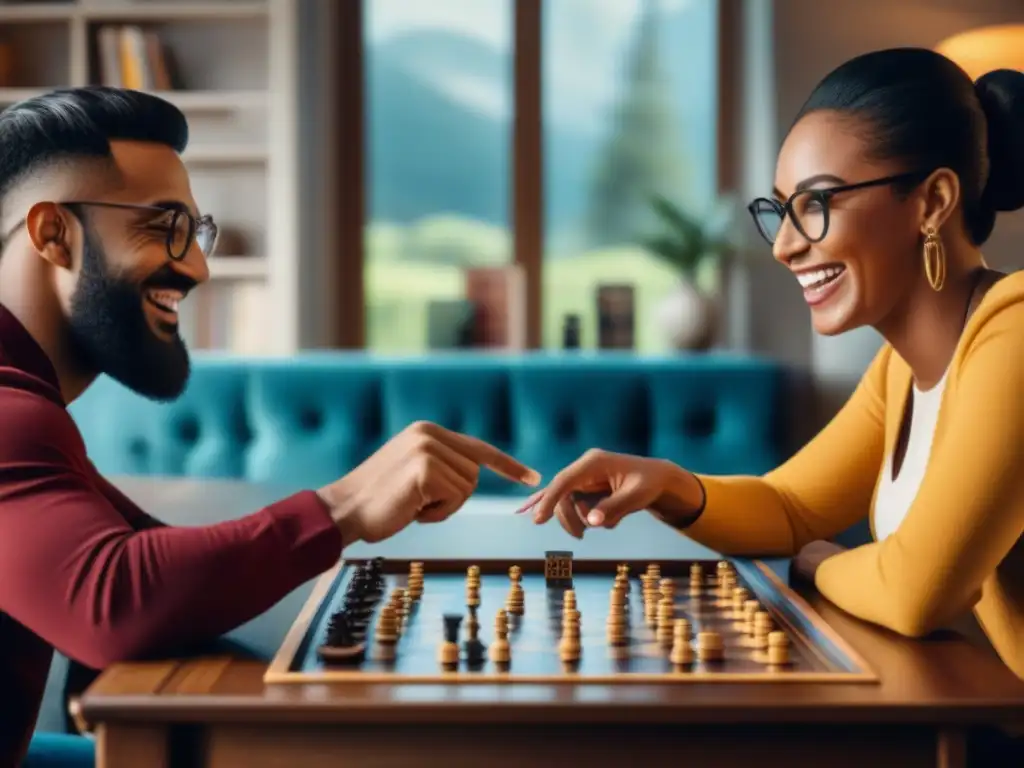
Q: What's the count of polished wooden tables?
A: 1